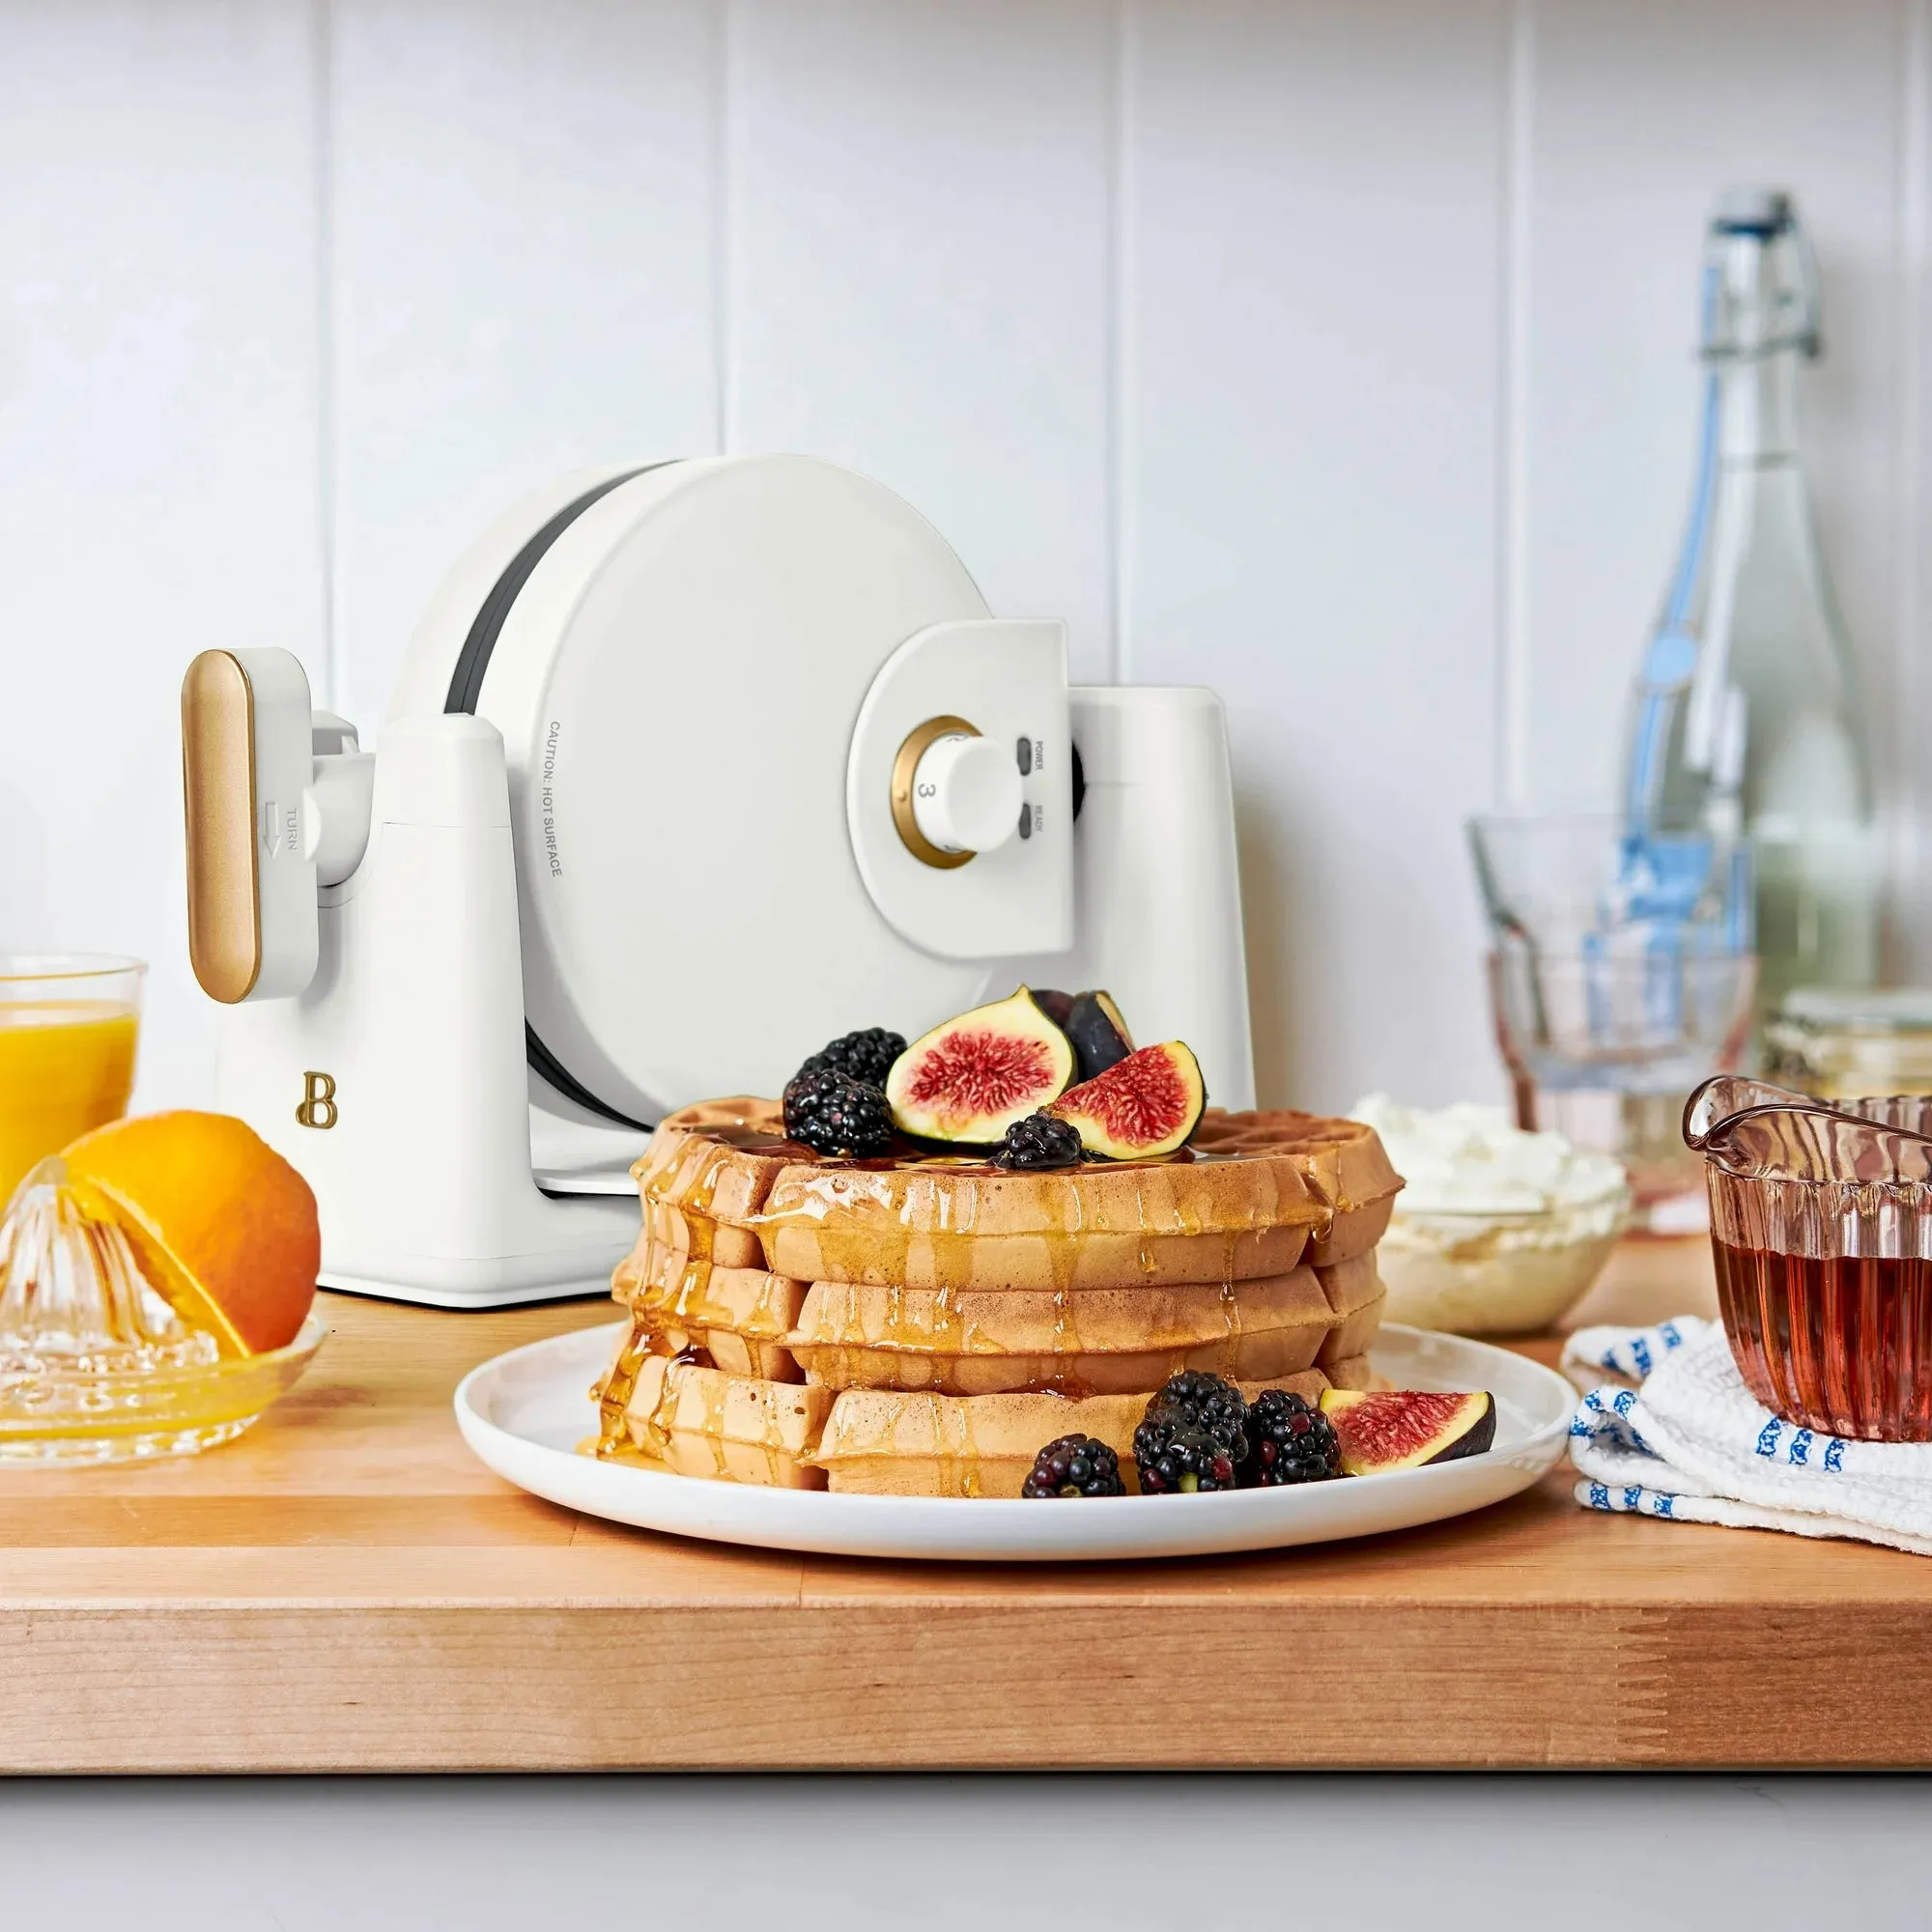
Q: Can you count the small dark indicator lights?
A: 2